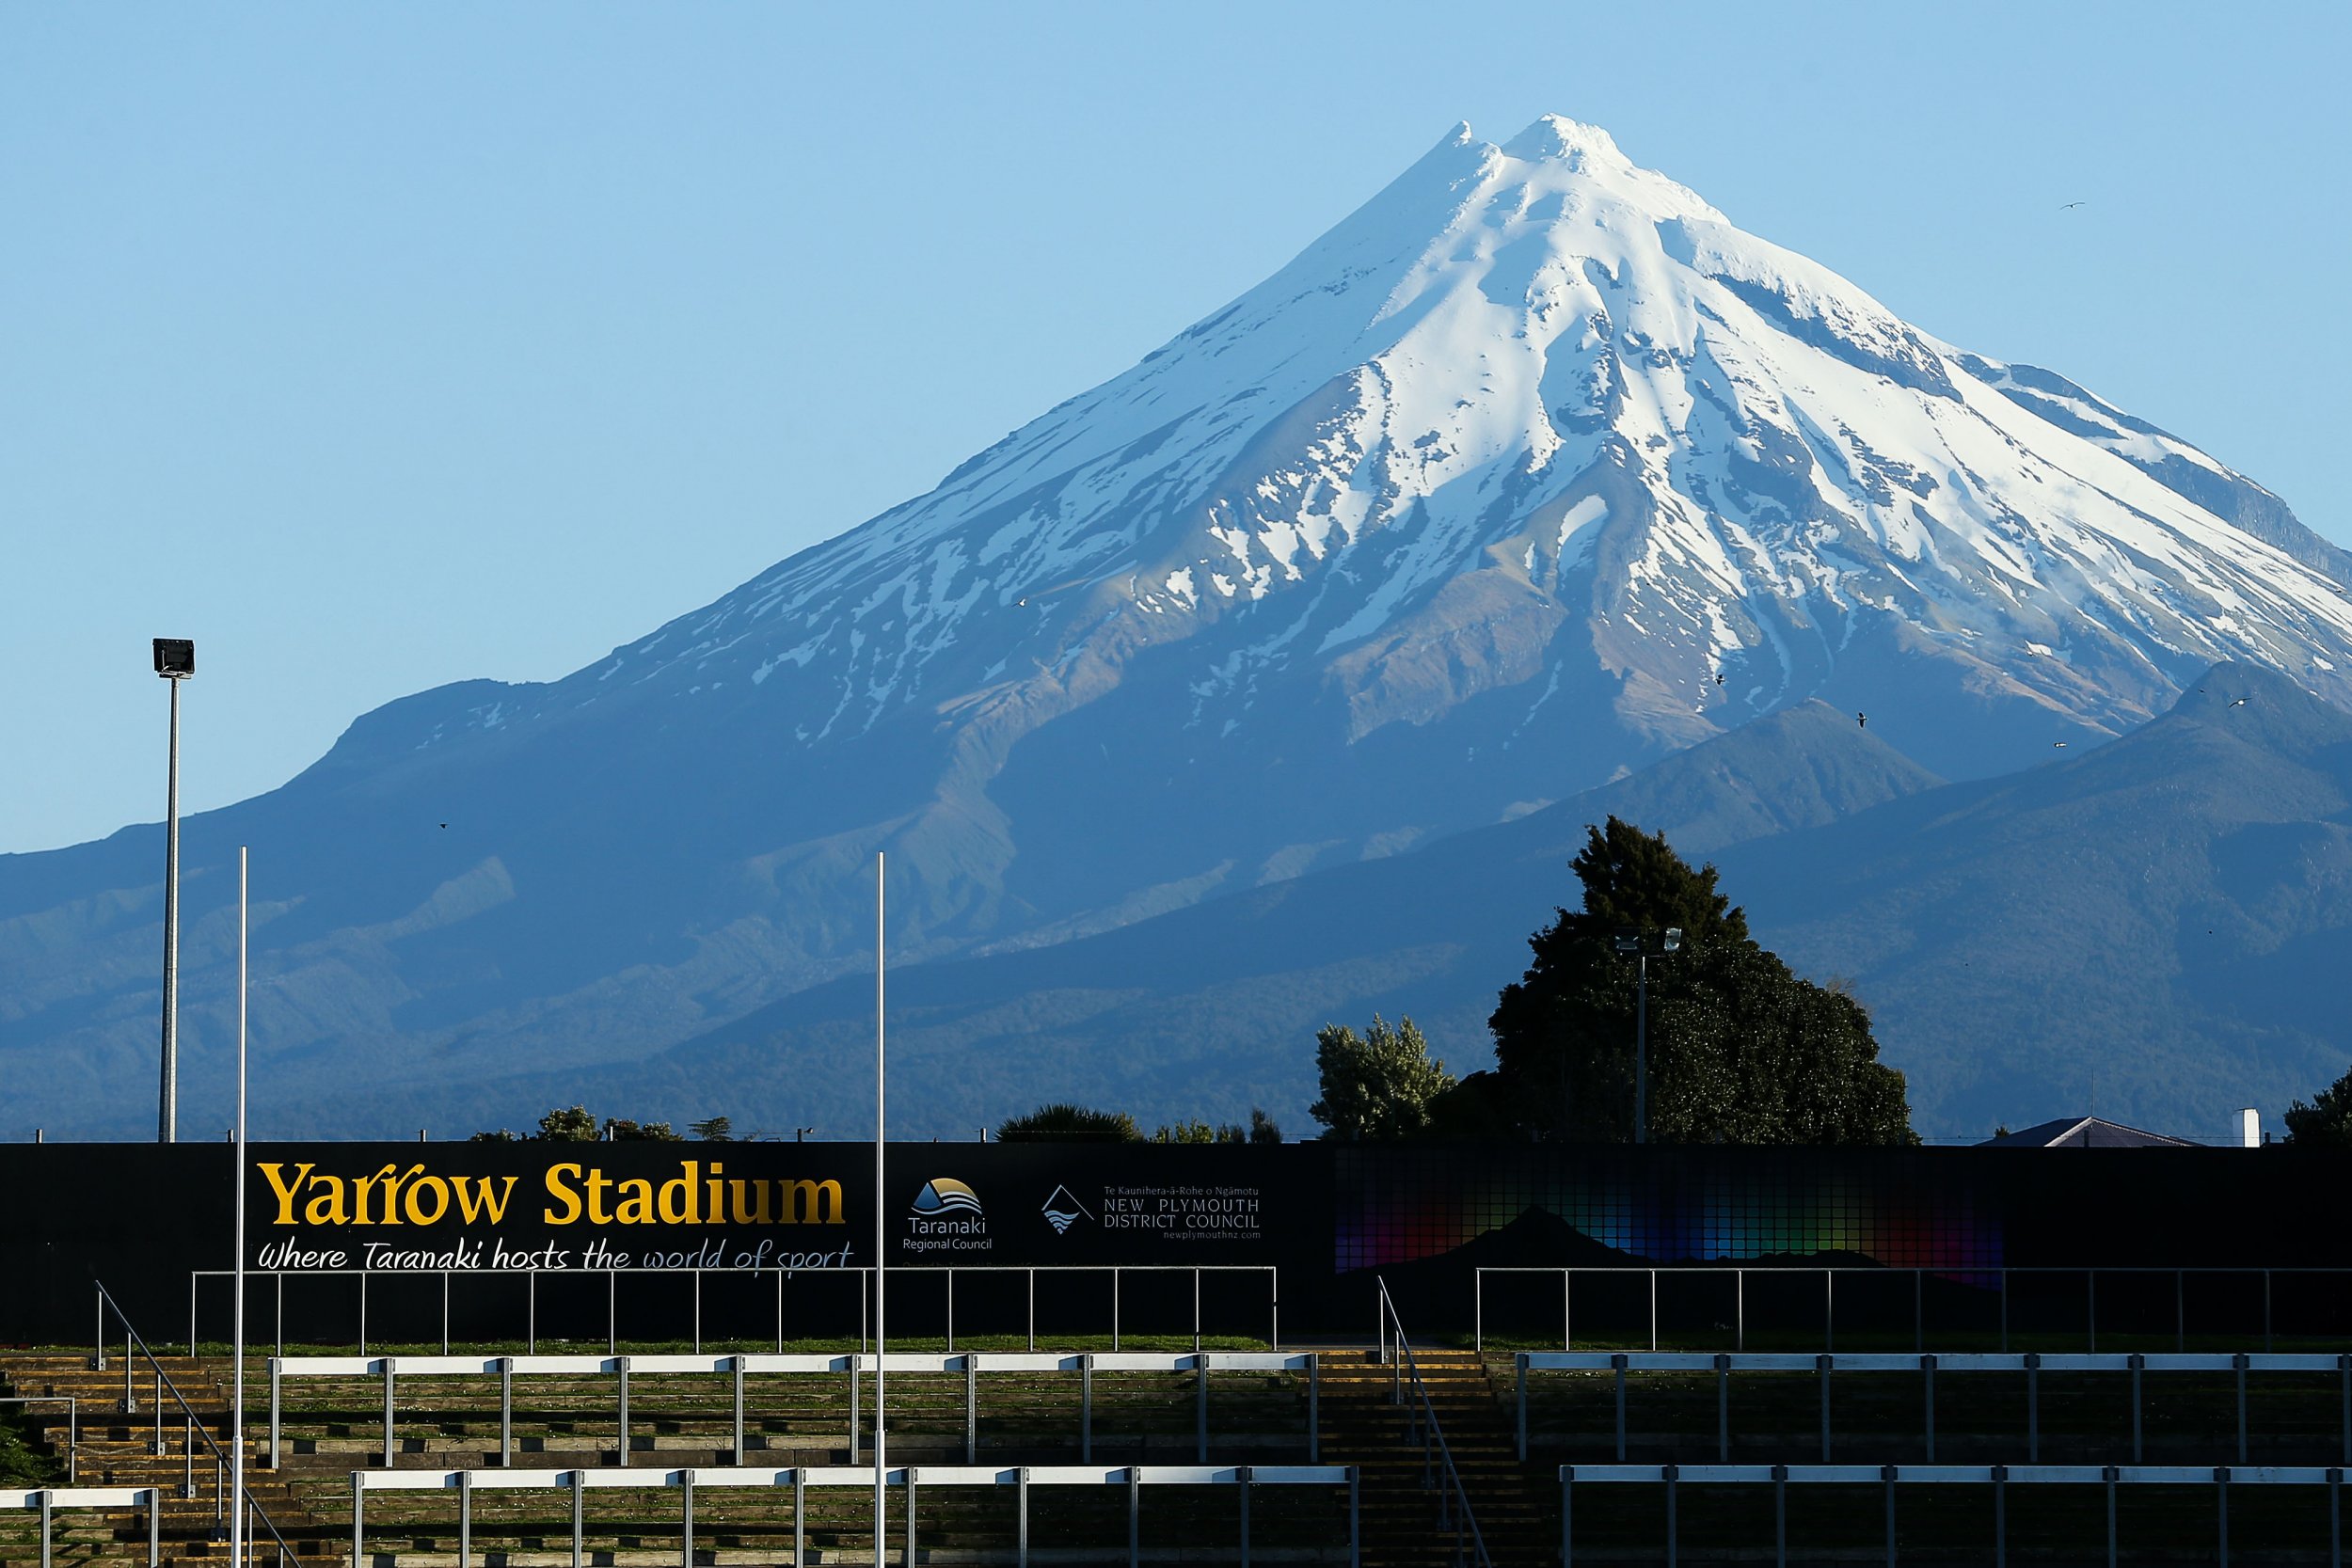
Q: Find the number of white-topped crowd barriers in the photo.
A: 5